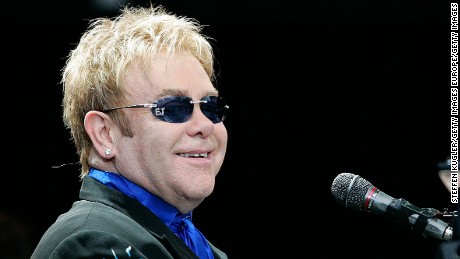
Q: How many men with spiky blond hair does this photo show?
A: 1